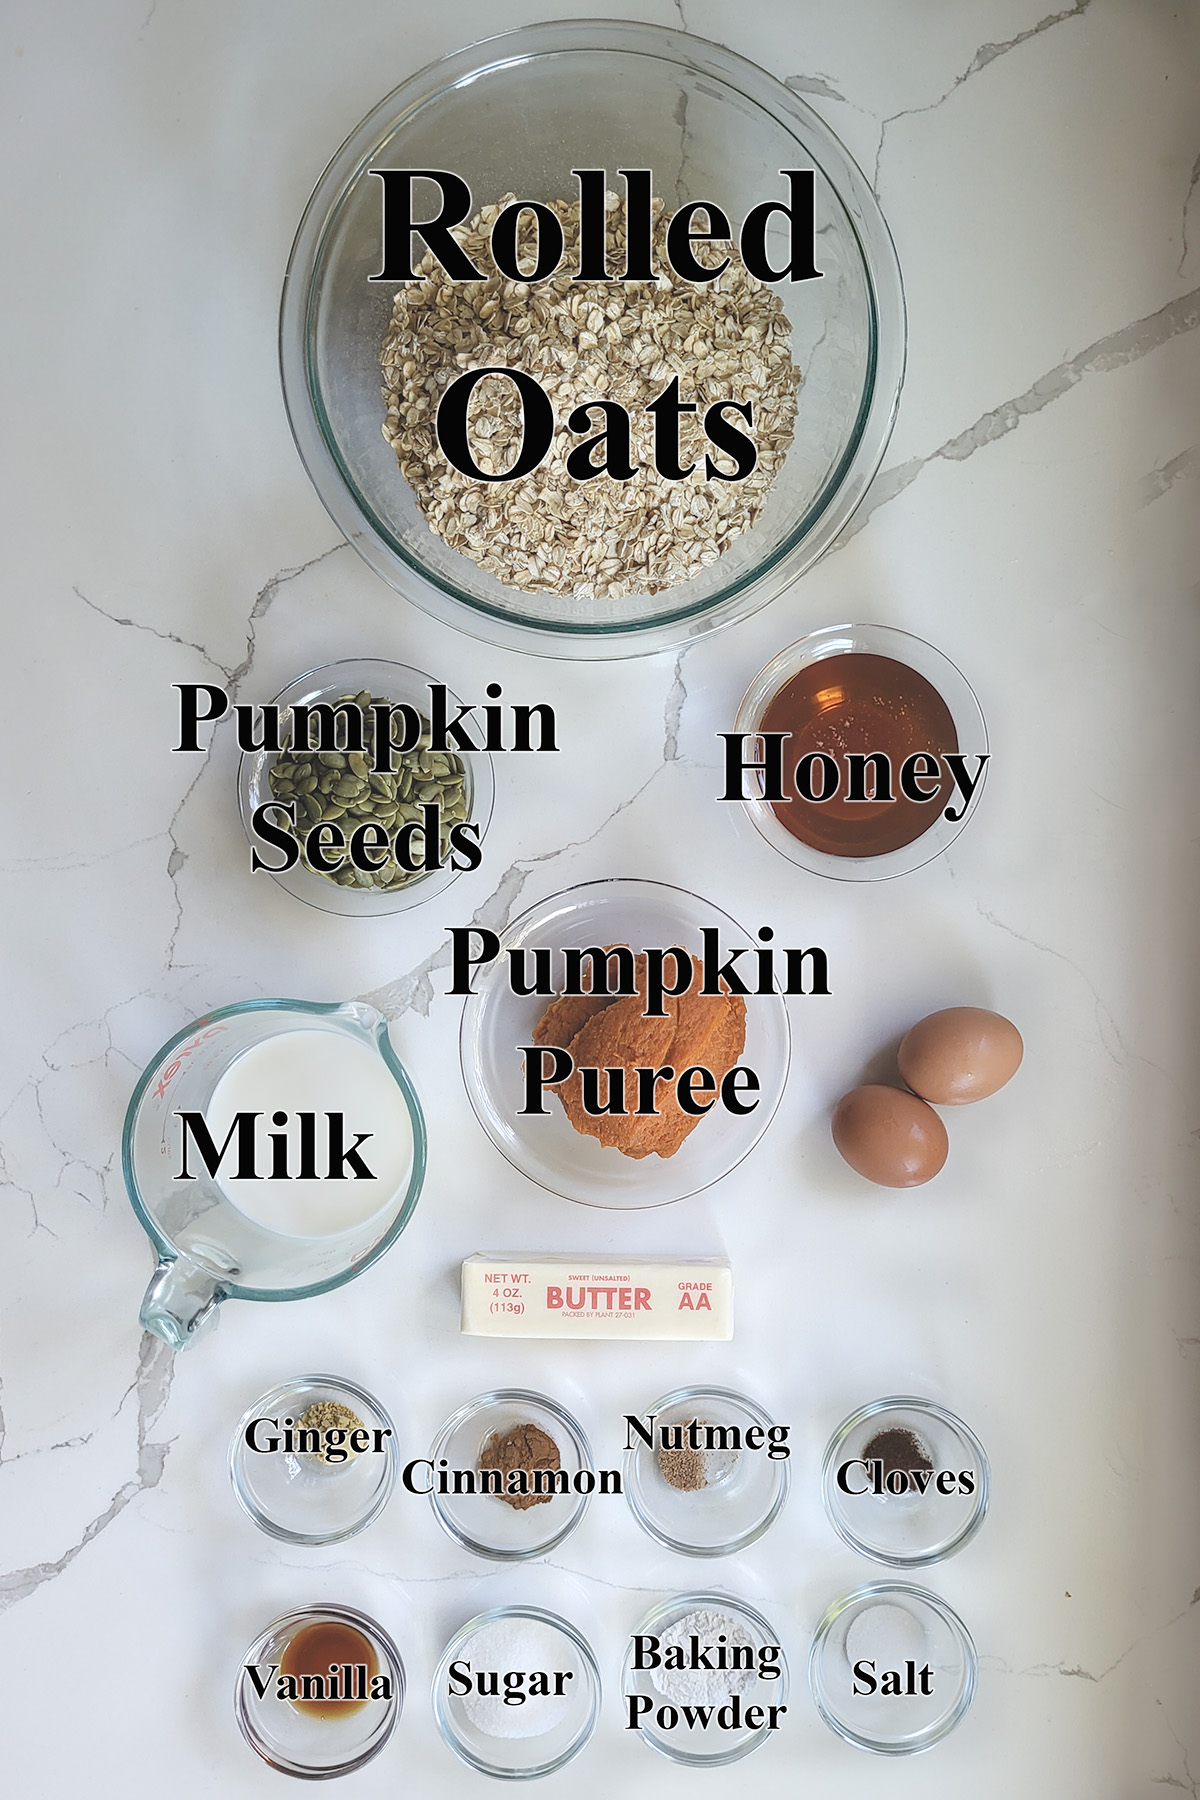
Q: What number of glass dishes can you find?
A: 13